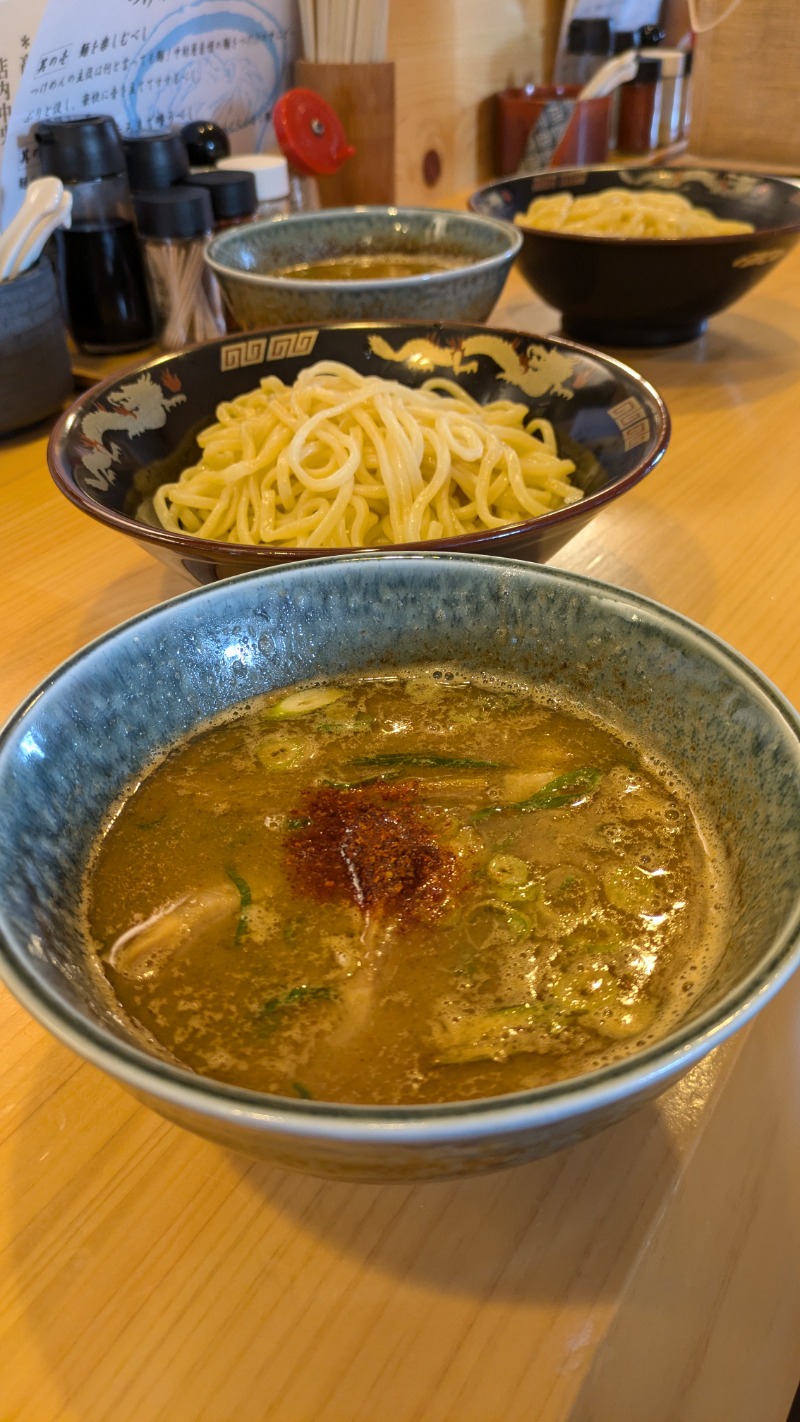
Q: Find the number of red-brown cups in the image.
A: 1